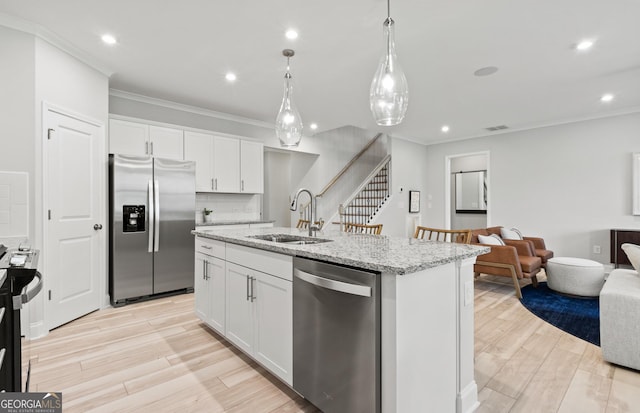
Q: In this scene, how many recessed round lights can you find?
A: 7